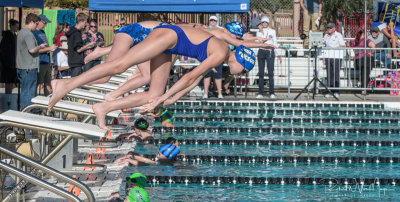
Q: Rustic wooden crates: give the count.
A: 0